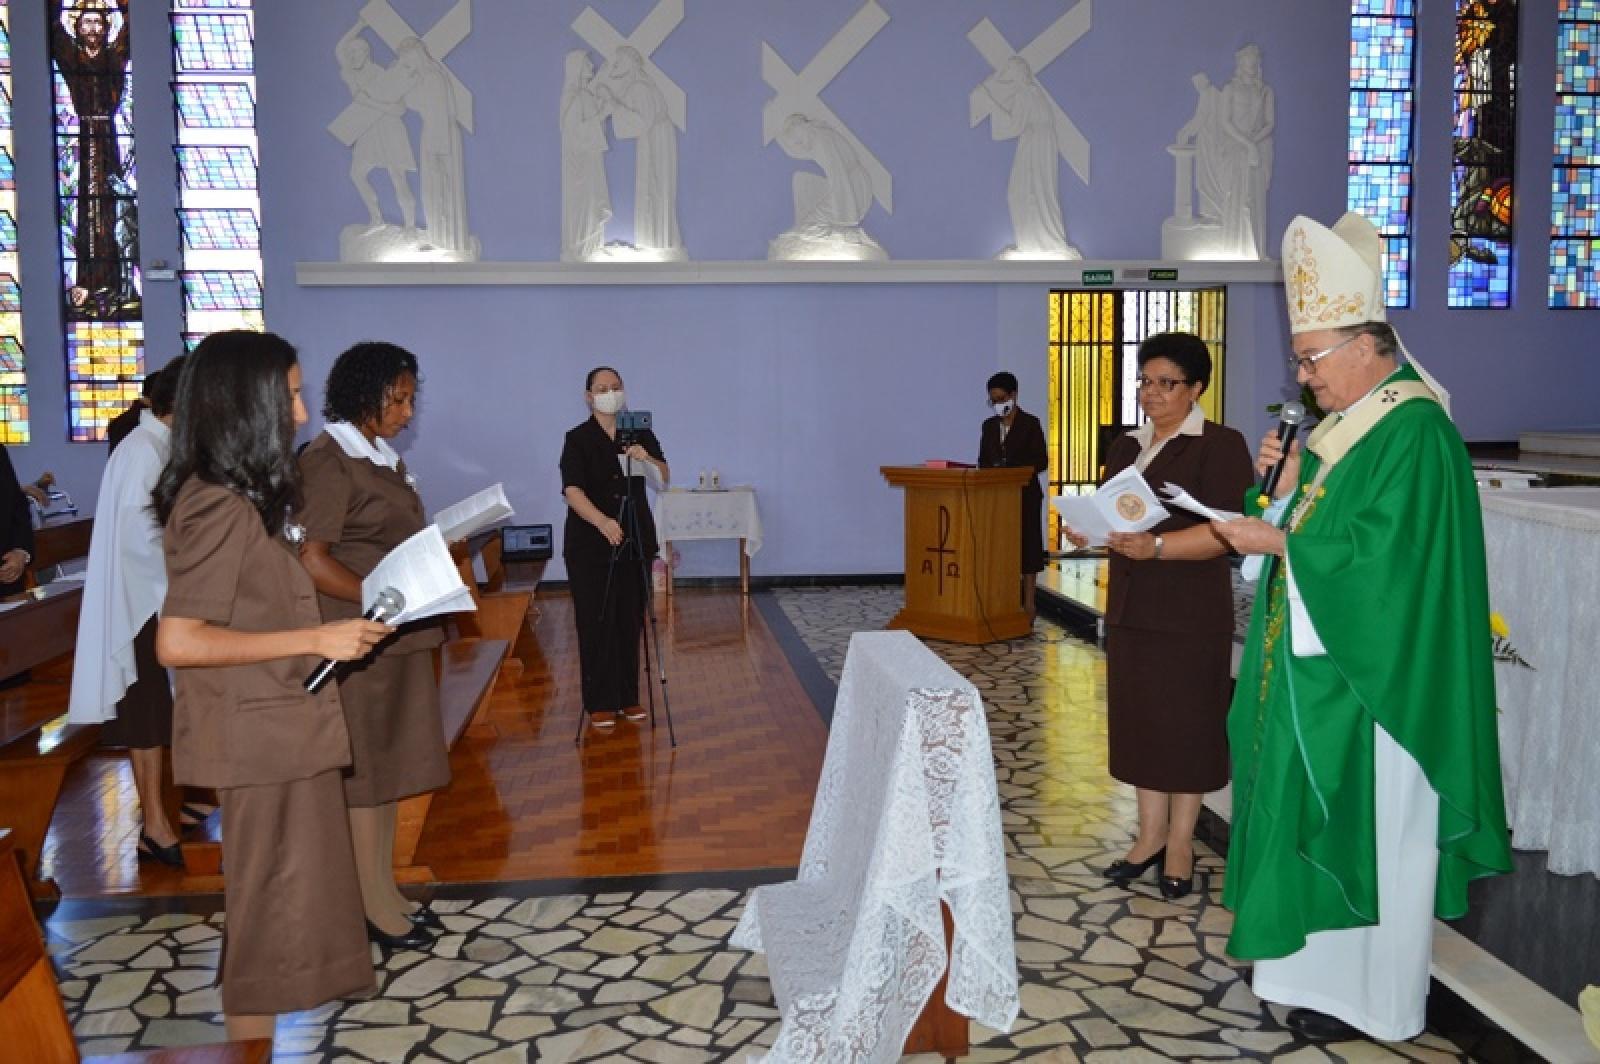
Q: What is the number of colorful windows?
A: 6